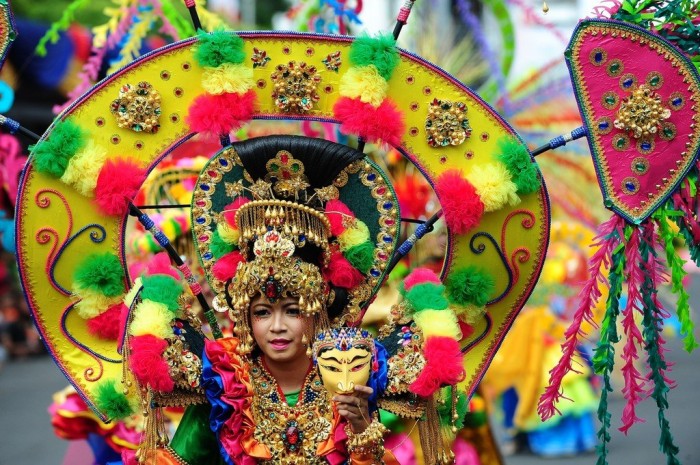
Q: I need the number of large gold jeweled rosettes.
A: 4